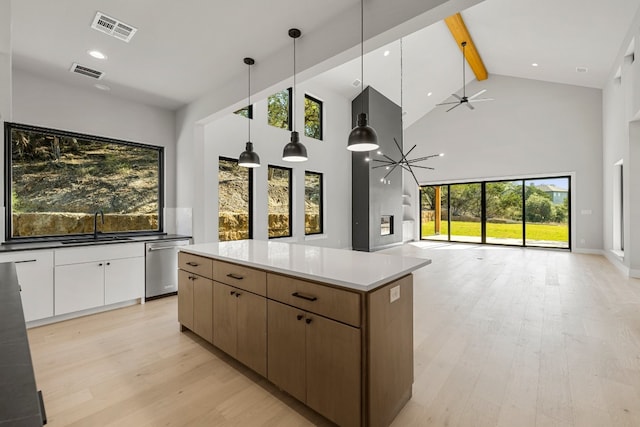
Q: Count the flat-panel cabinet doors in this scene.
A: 9